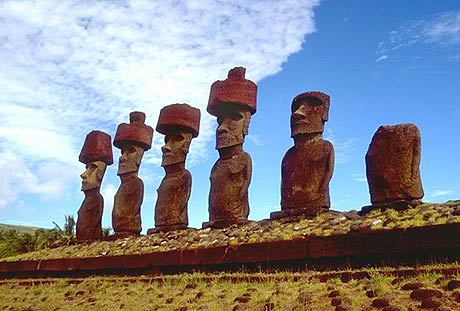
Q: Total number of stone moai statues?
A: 6